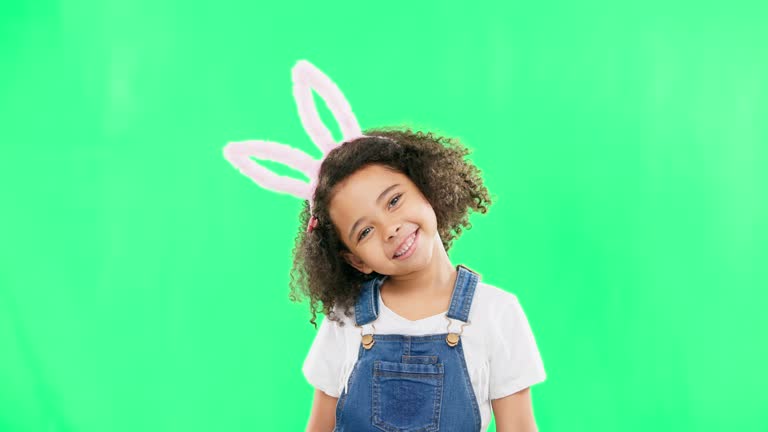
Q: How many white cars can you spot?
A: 0